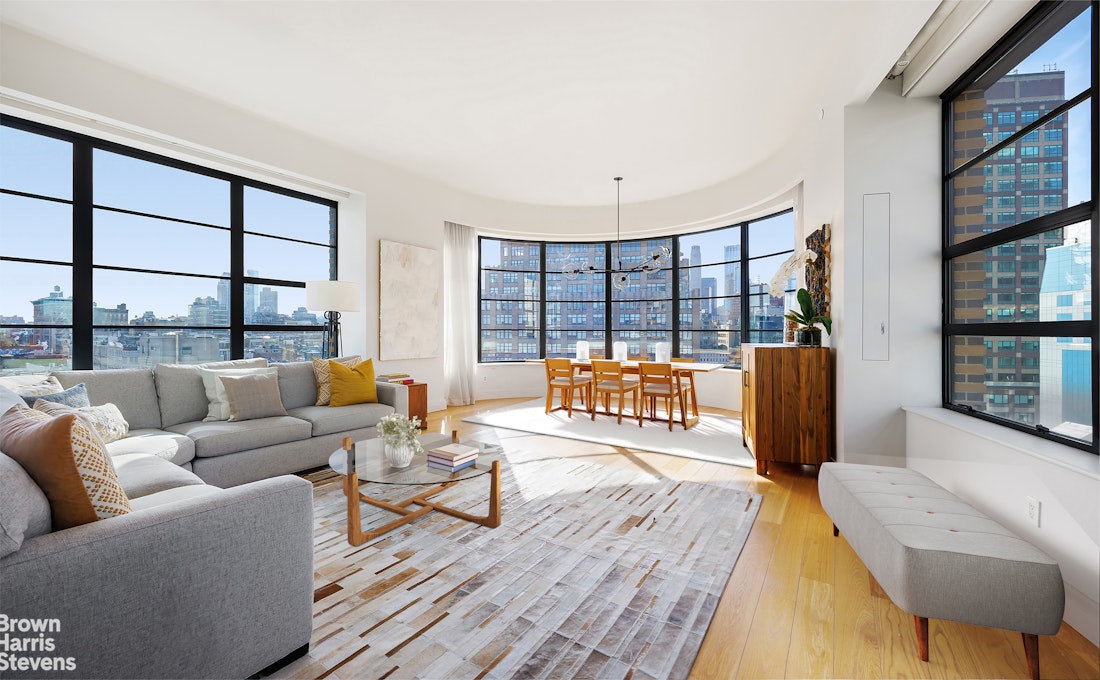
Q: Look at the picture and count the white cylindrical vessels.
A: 3